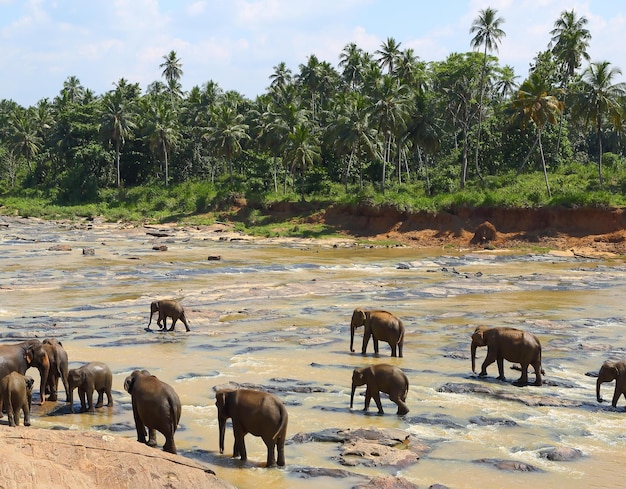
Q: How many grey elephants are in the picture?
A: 11